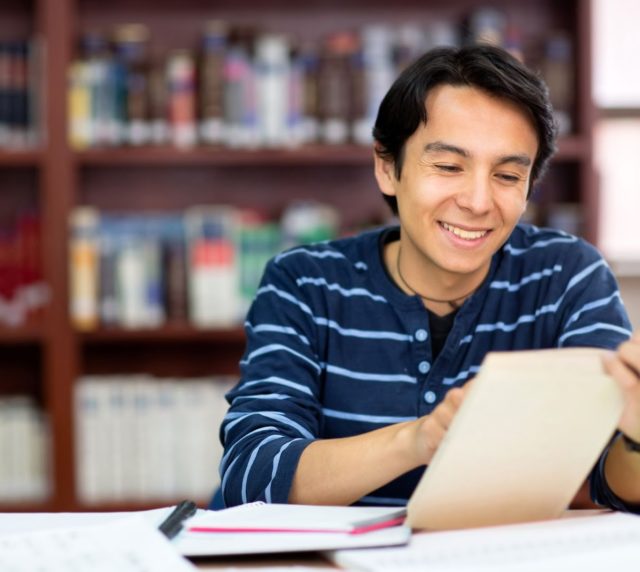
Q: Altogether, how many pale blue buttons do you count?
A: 3